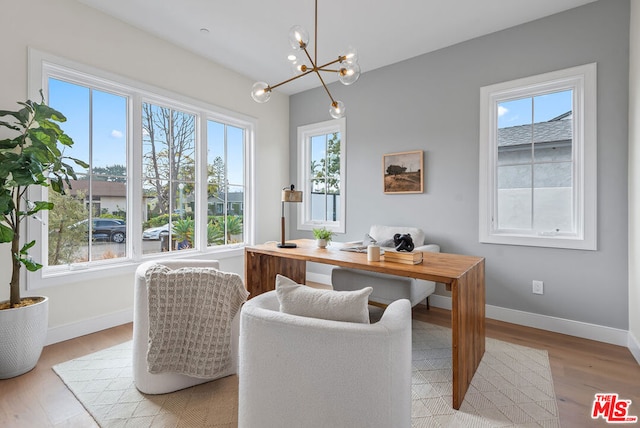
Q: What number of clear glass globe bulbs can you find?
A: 6